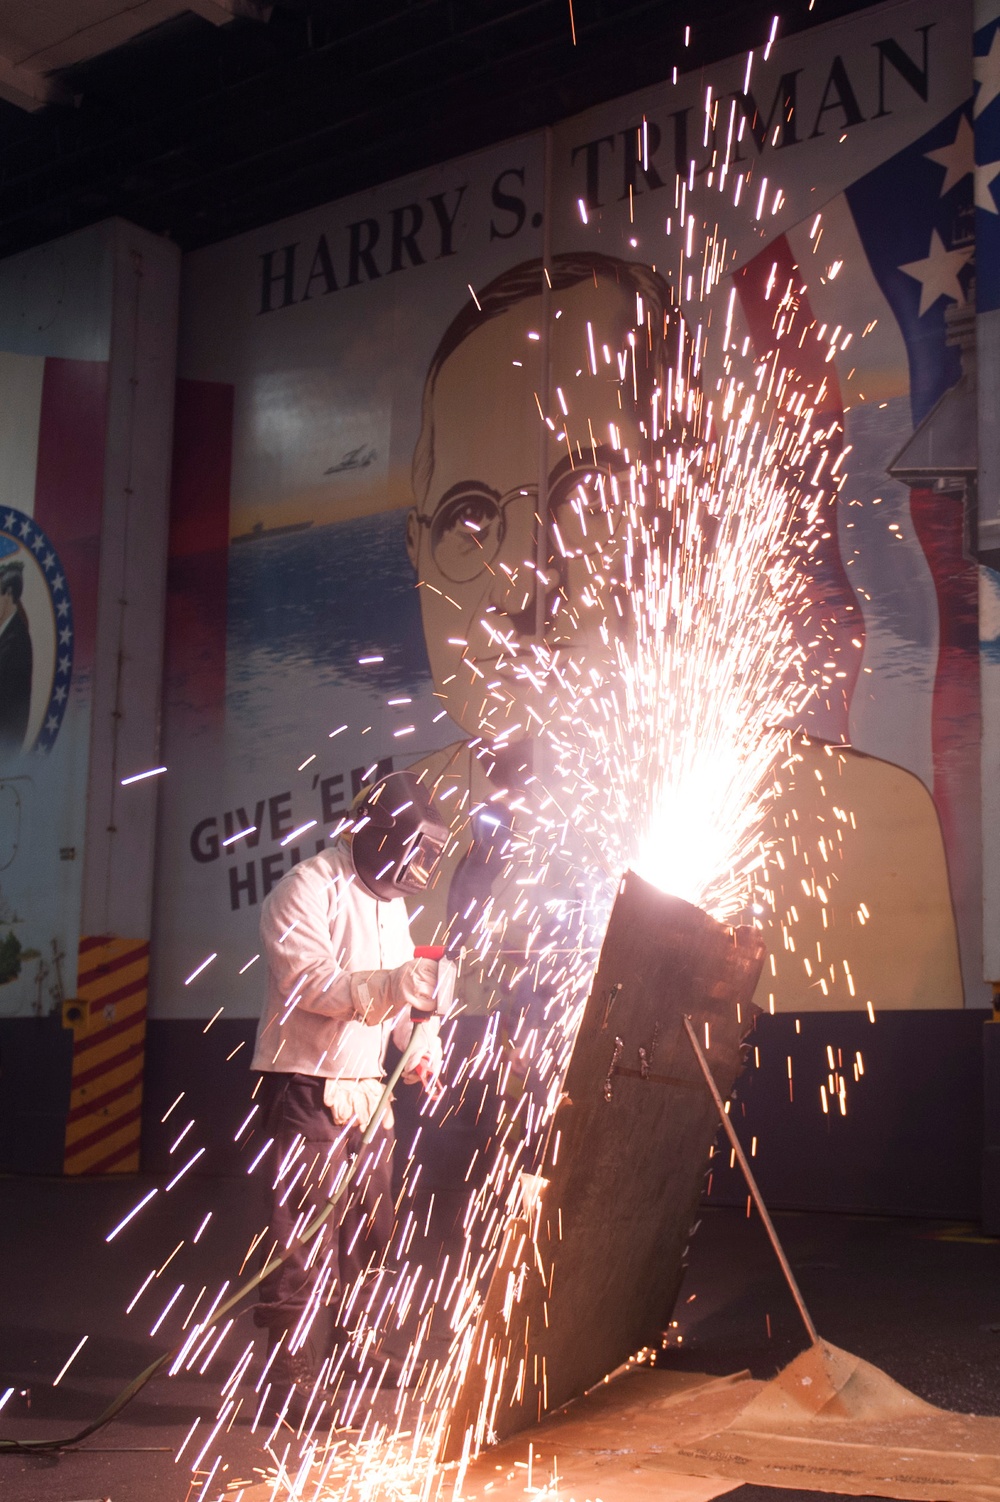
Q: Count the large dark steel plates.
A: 1